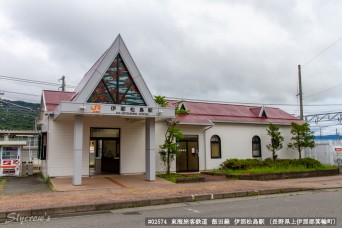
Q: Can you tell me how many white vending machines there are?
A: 1